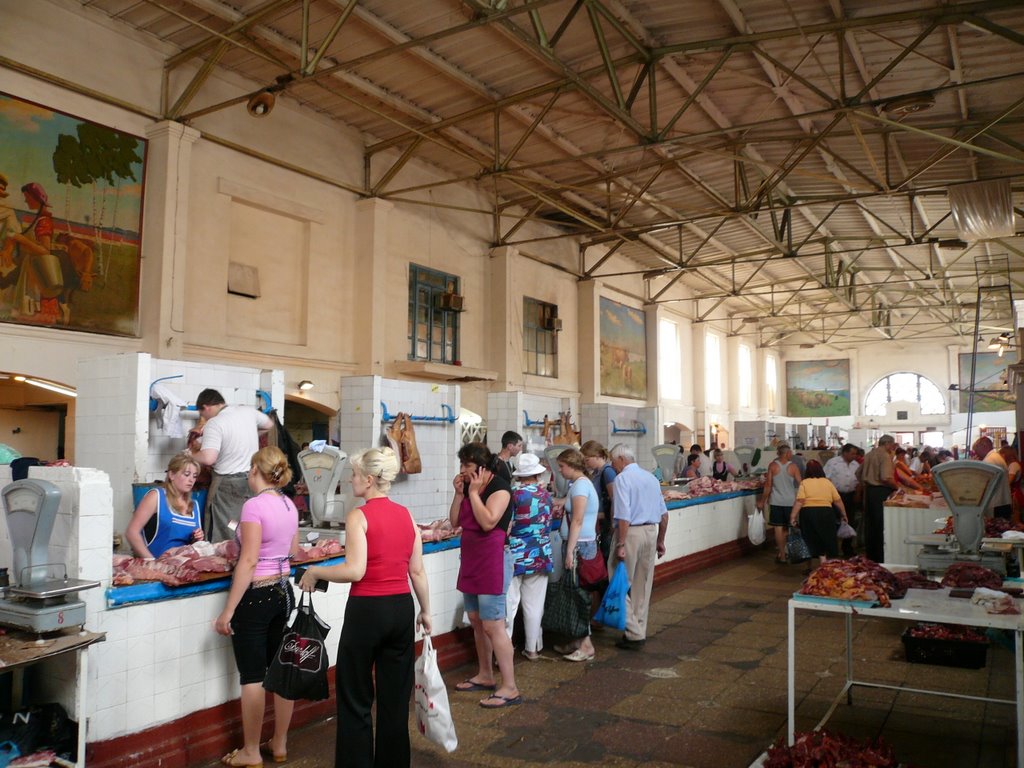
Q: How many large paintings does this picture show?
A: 4